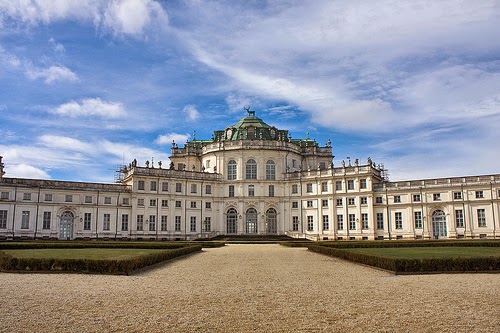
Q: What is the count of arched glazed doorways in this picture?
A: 5